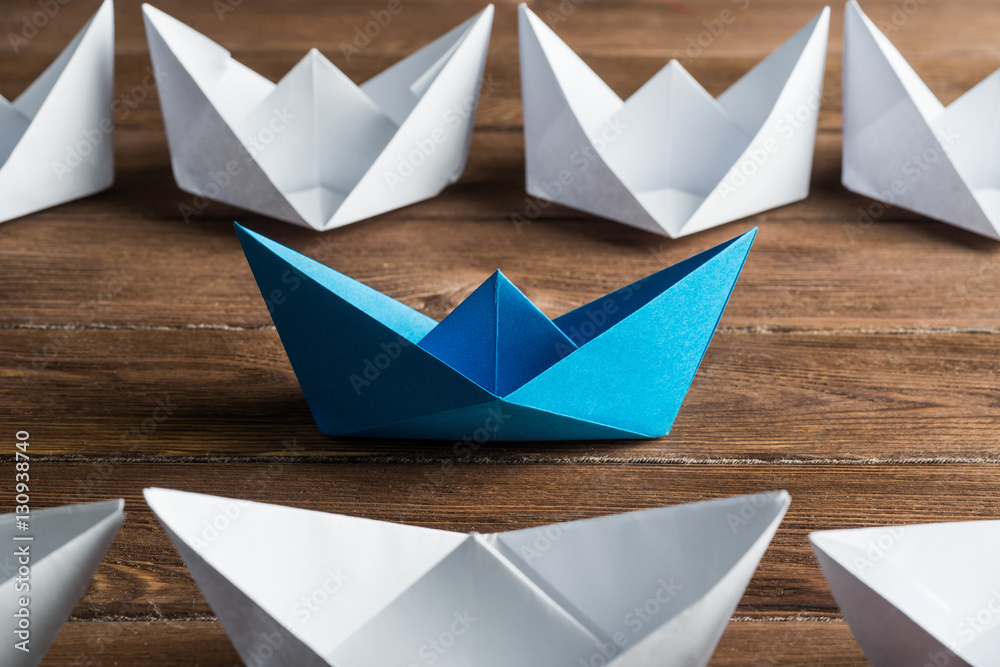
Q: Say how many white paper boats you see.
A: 7